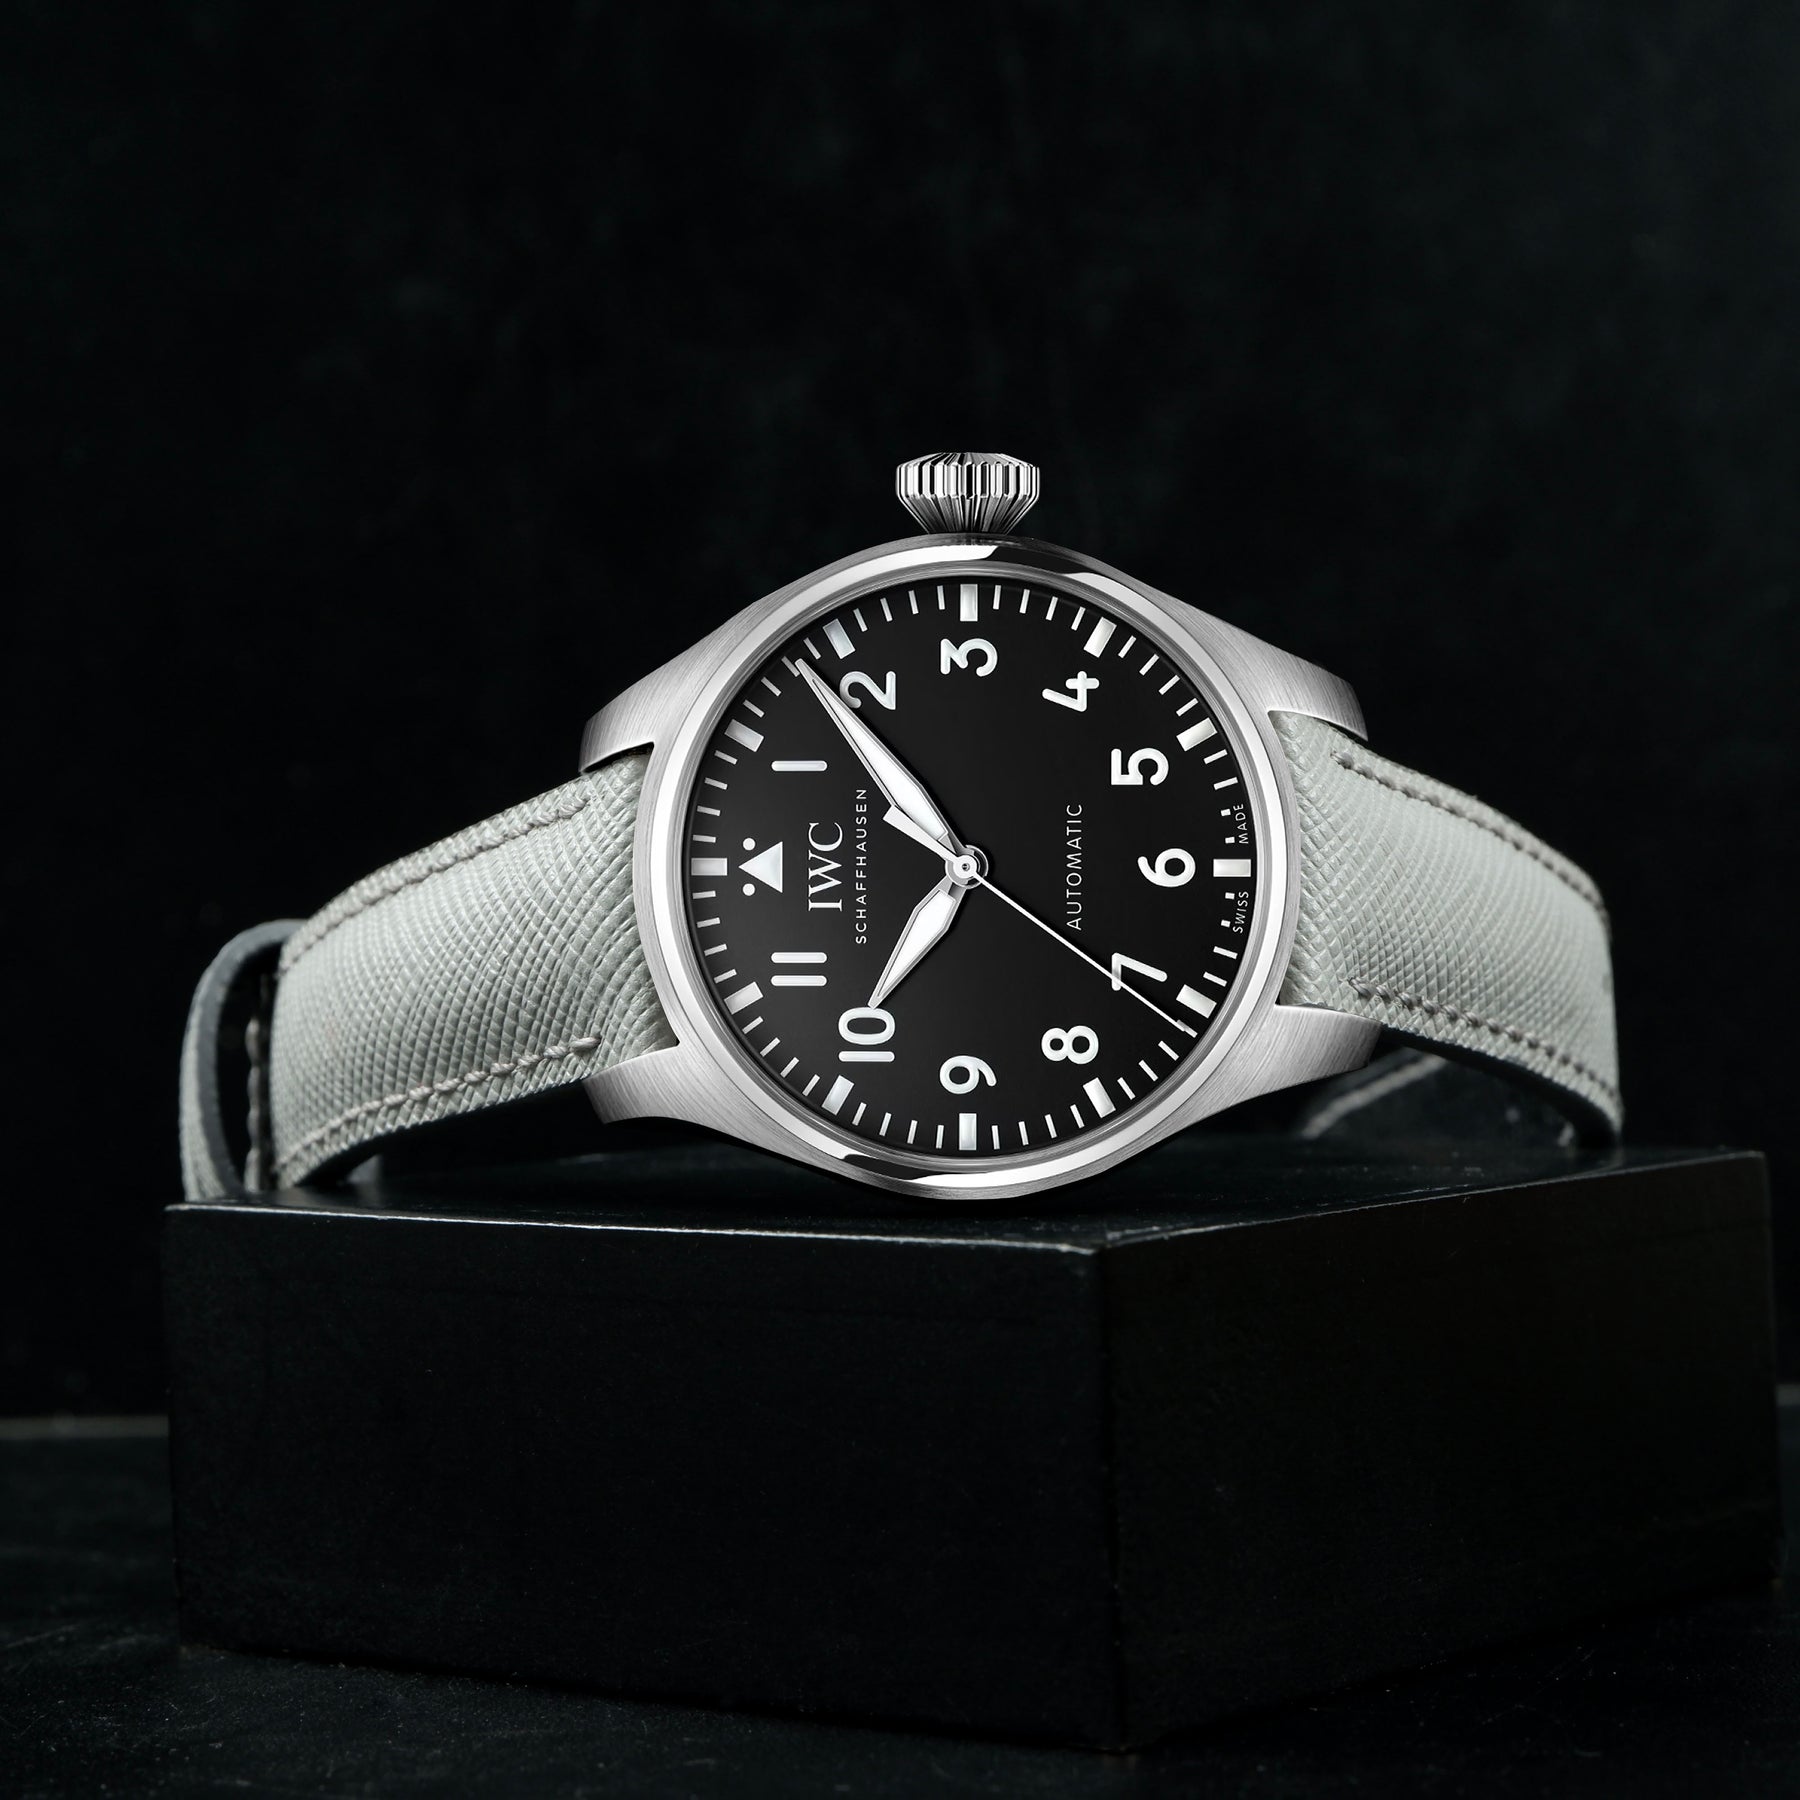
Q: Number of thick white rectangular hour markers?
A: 12